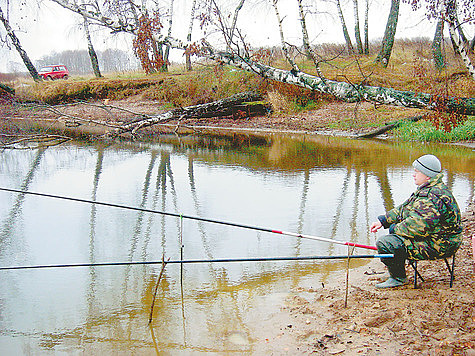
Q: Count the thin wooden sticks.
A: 3